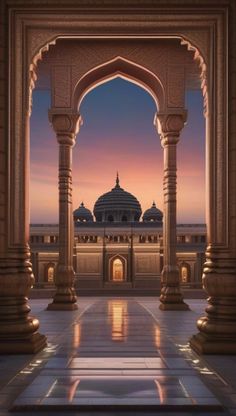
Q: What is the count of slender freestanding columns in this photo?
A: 2